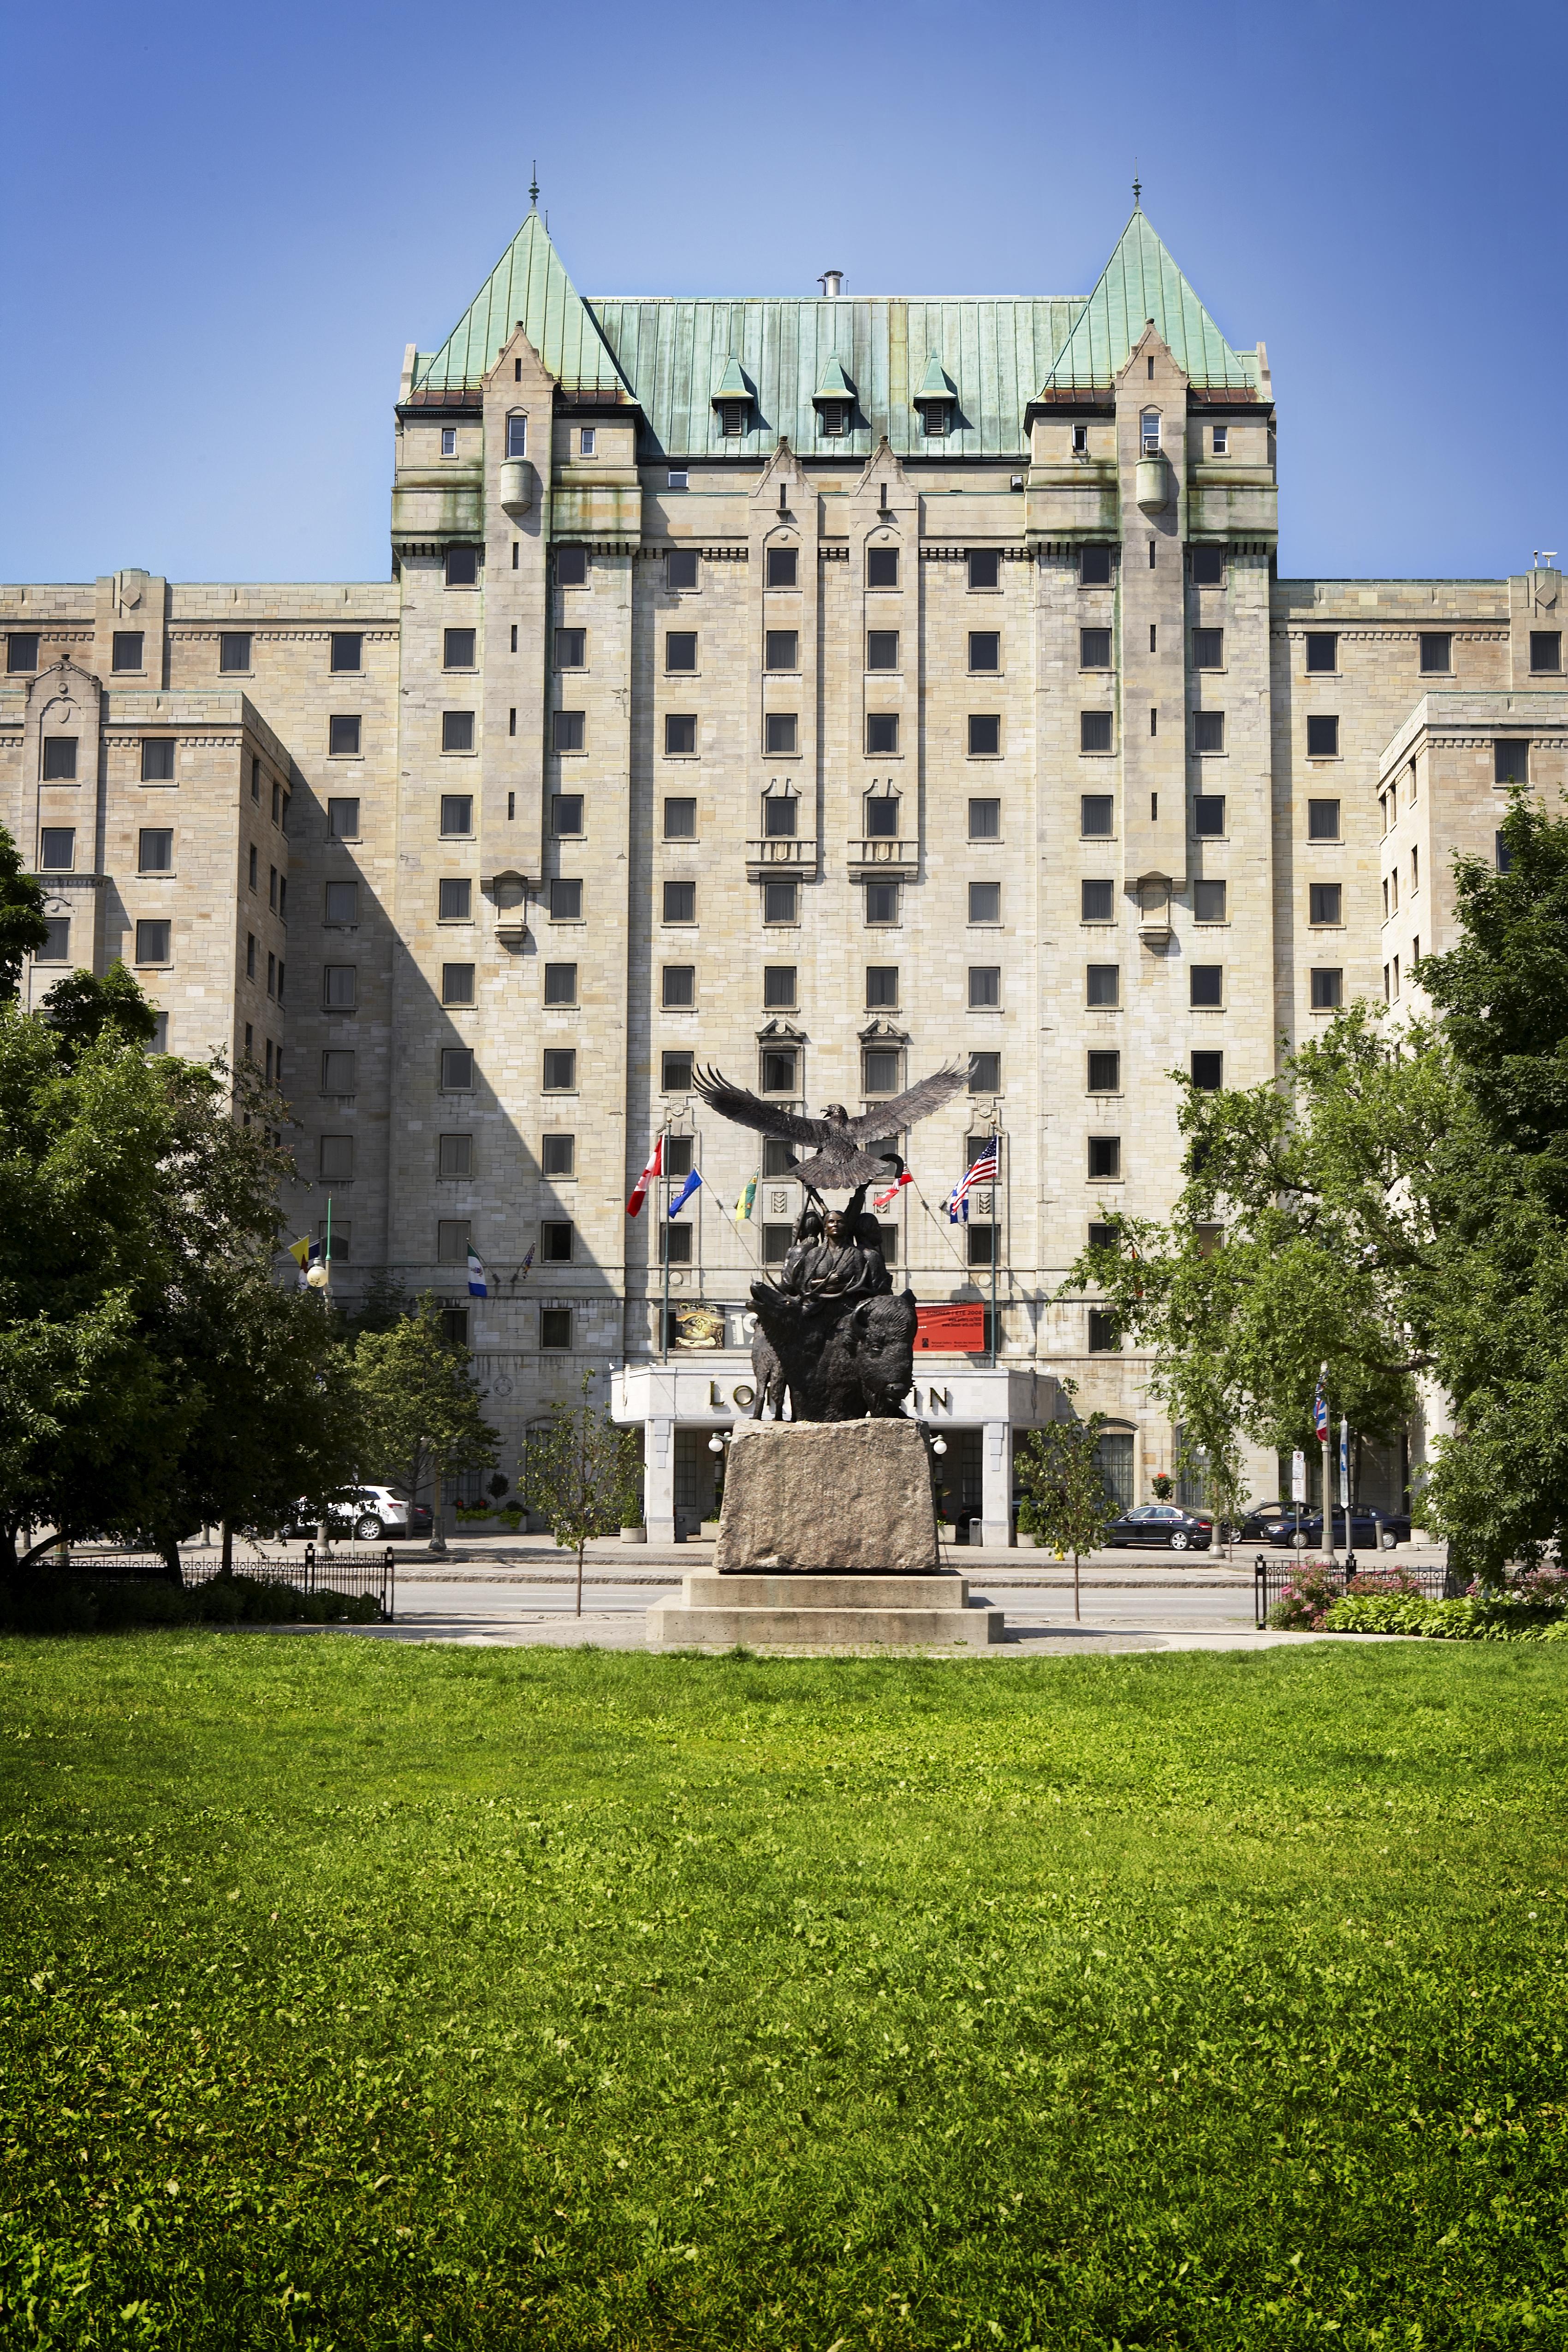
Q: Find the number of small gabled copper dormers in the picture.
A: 3